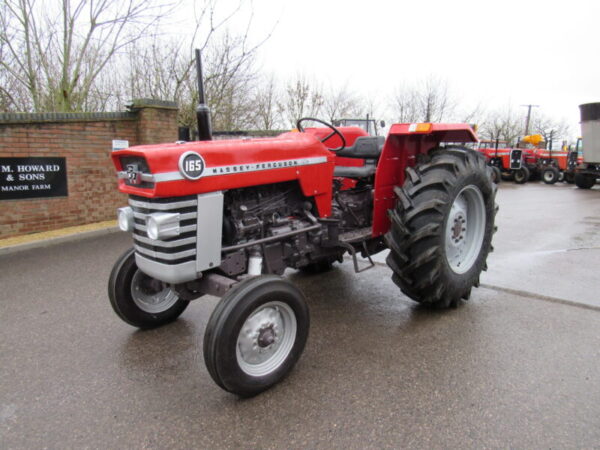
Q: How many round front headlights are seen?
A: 2